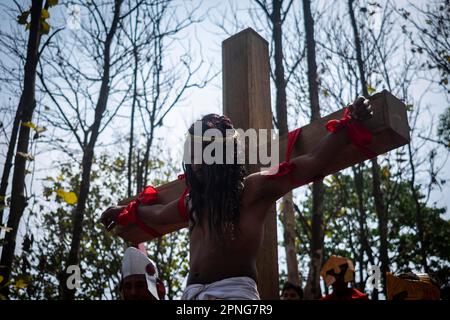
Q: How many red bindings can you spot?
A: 4